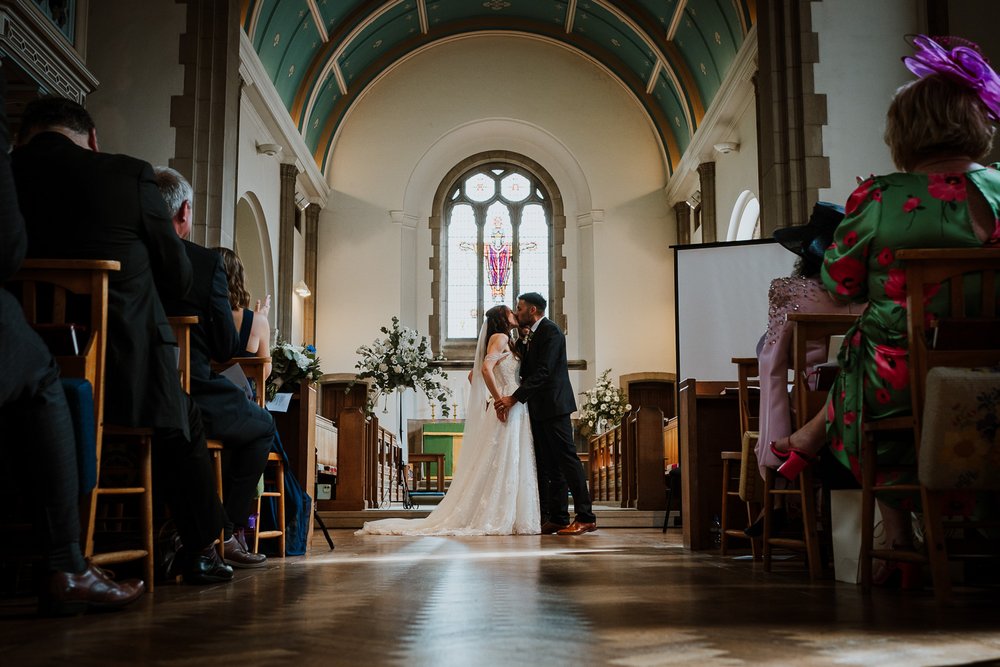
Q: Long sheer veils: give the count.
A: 1